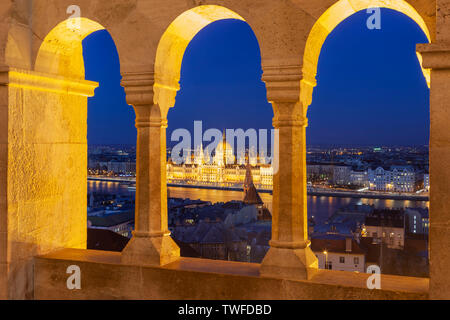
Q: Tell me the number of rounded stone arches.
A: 3